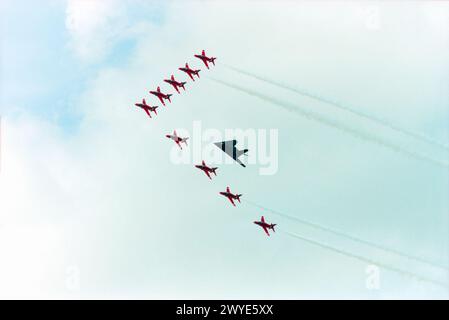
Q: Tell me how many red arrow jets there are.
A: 9